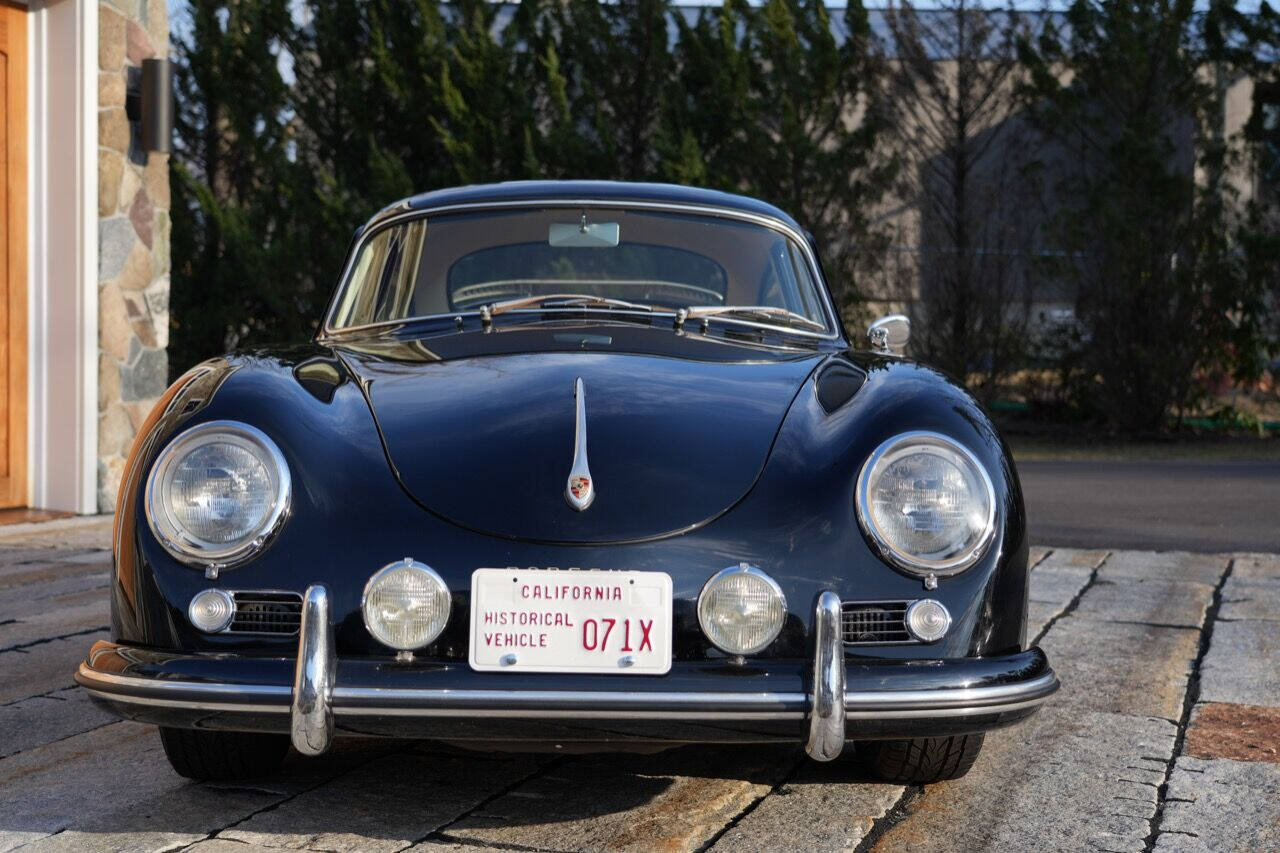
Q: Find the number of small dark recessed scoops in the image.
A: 2